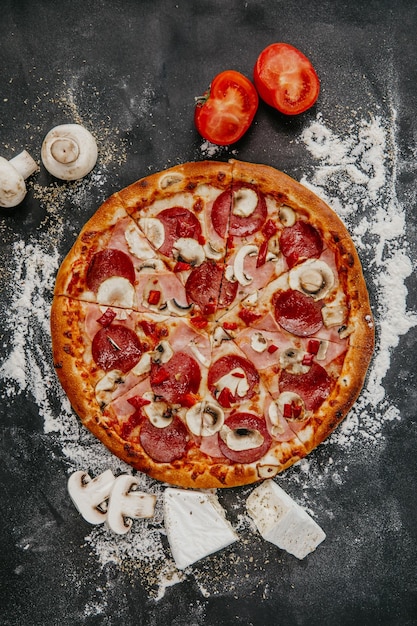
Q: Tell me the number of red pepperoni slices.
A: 12